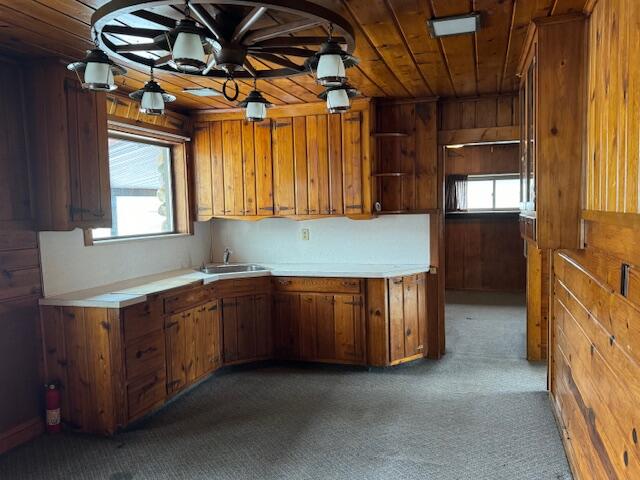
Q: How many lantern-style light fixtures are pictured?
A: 6